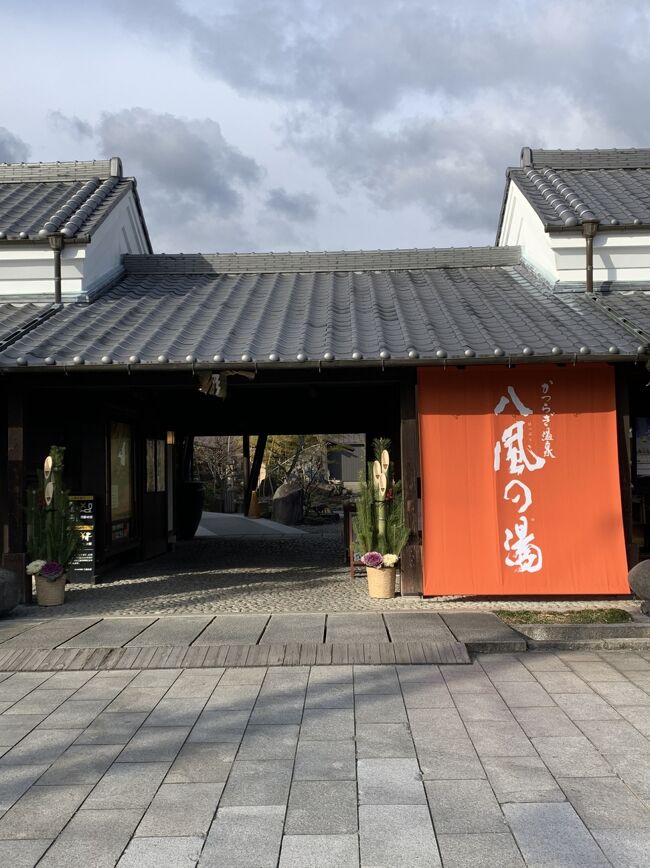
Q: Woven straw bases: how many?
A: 2